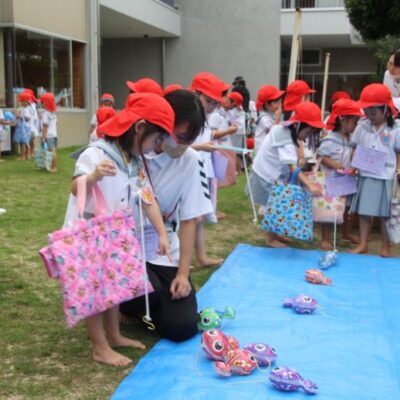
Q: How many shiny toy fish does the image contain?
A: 8